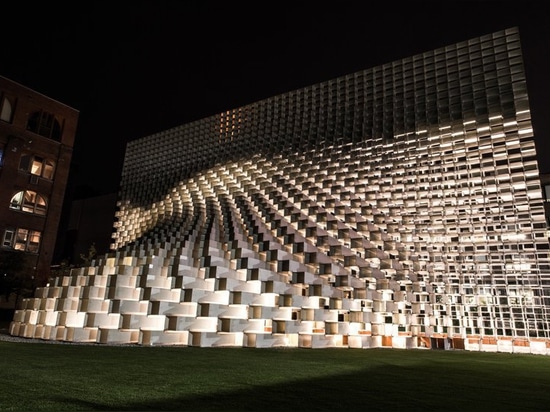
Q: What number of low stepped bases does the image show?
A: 1